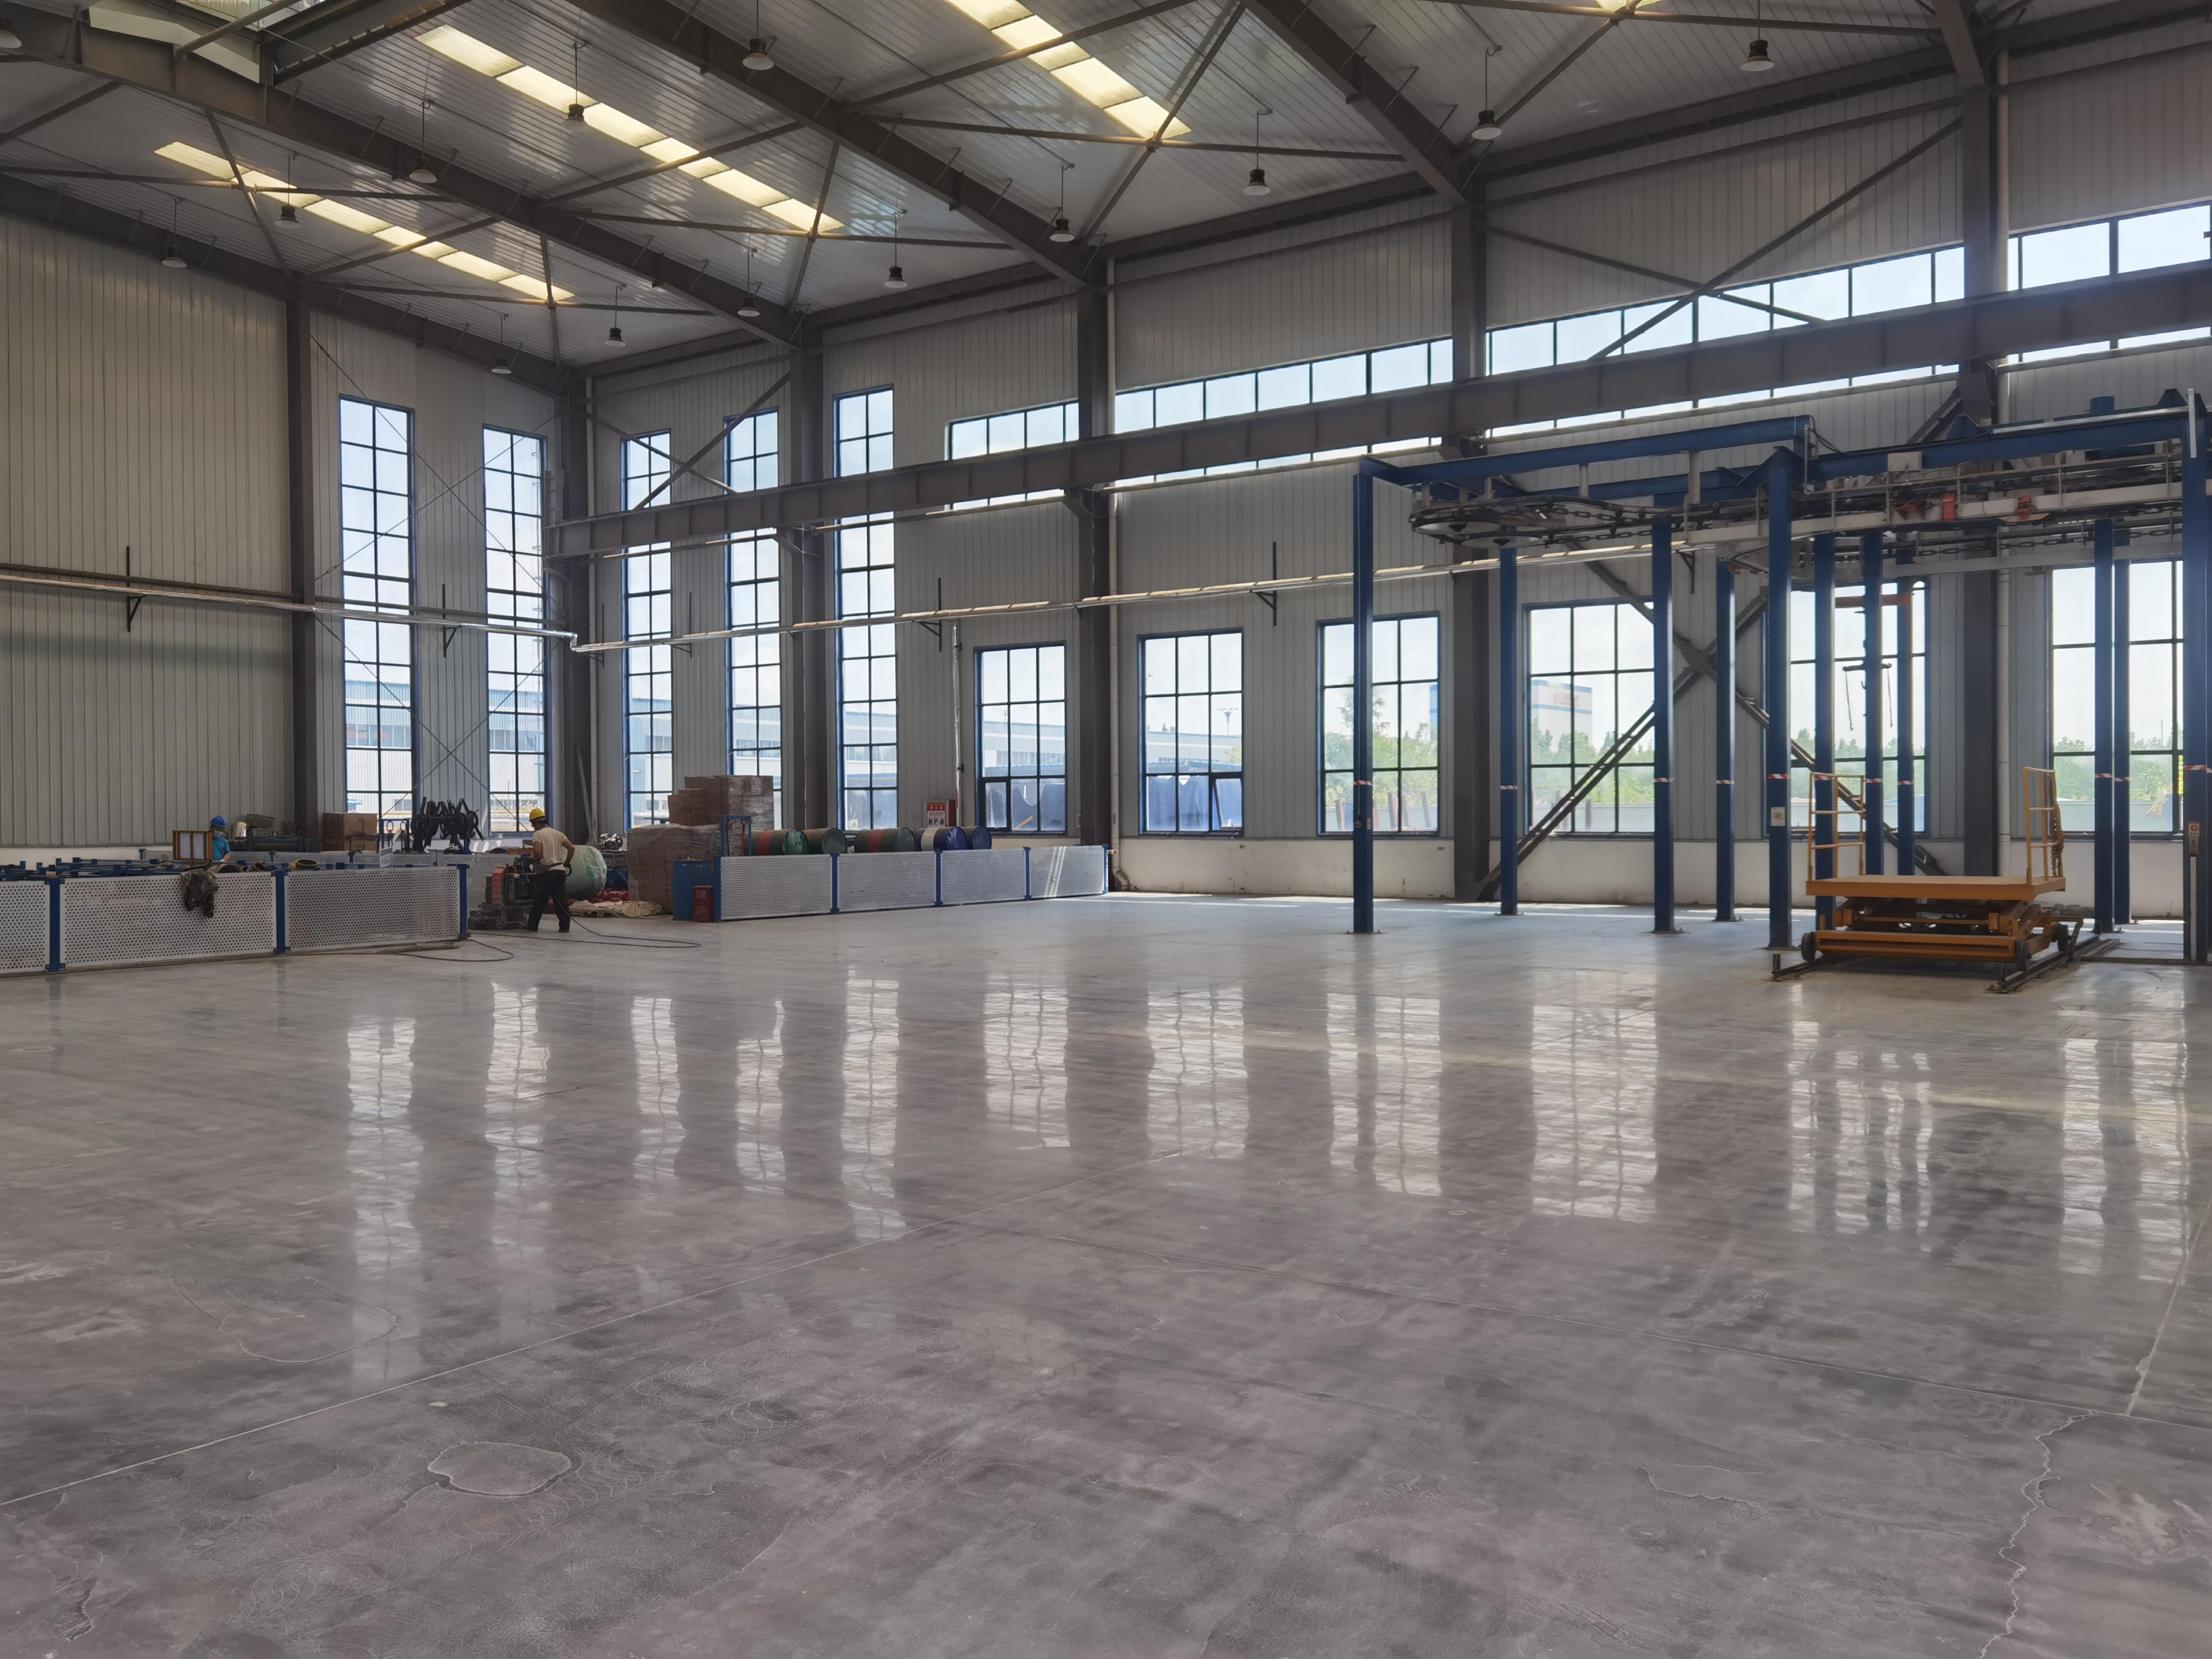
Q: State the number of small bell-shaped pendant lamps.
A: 14